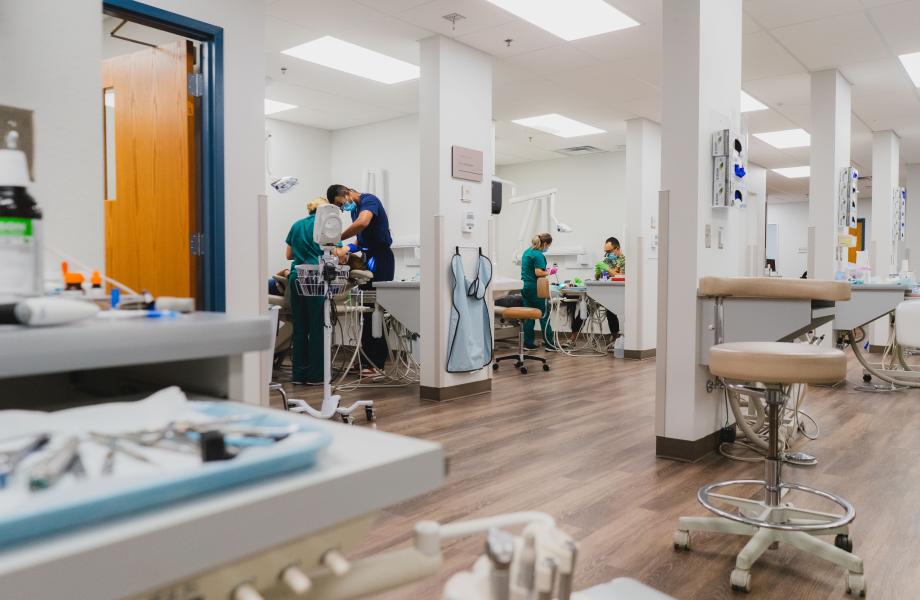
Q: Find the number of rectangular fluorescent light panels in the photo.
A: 8